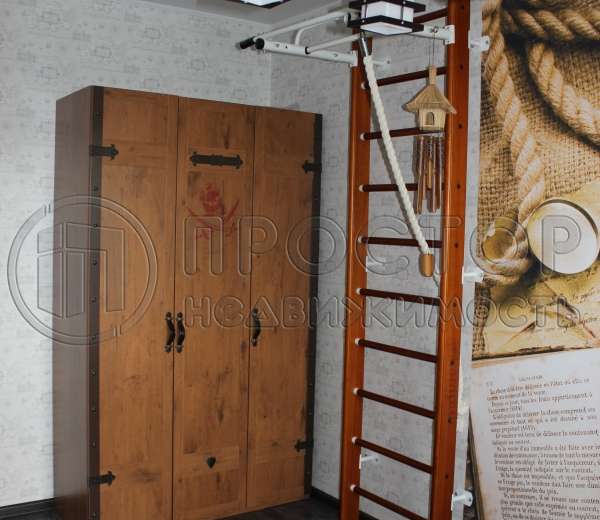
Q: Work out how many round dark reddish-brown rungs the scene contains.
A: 10